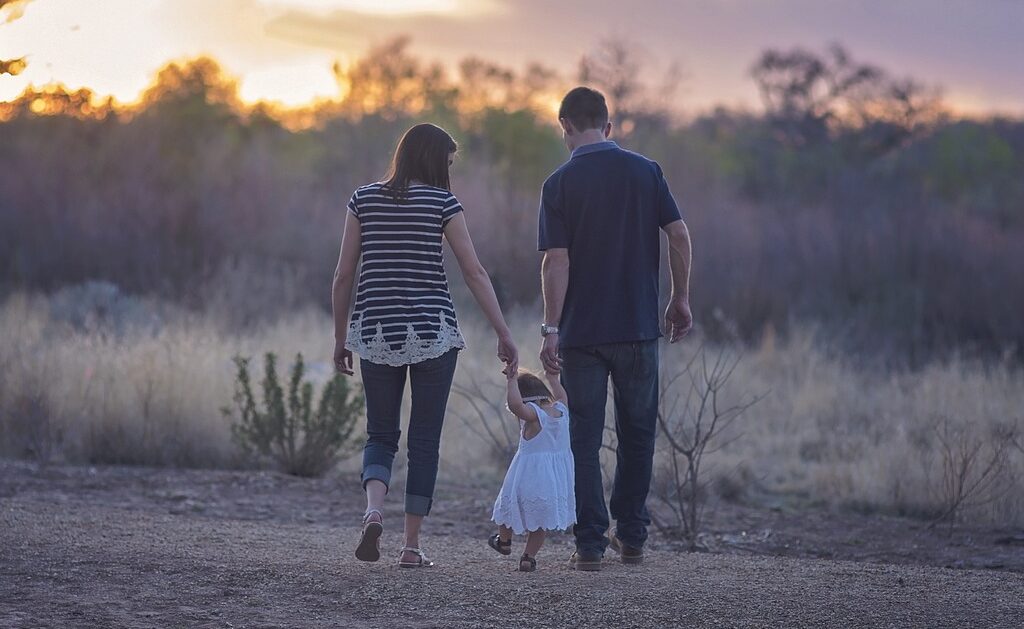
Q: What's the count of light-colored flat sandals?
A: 2